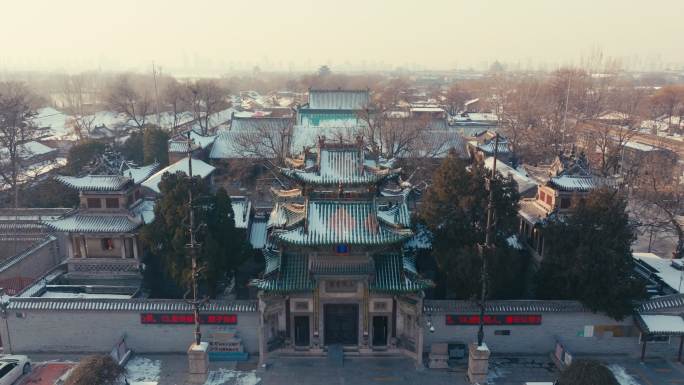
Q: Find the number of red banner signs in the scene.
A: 2